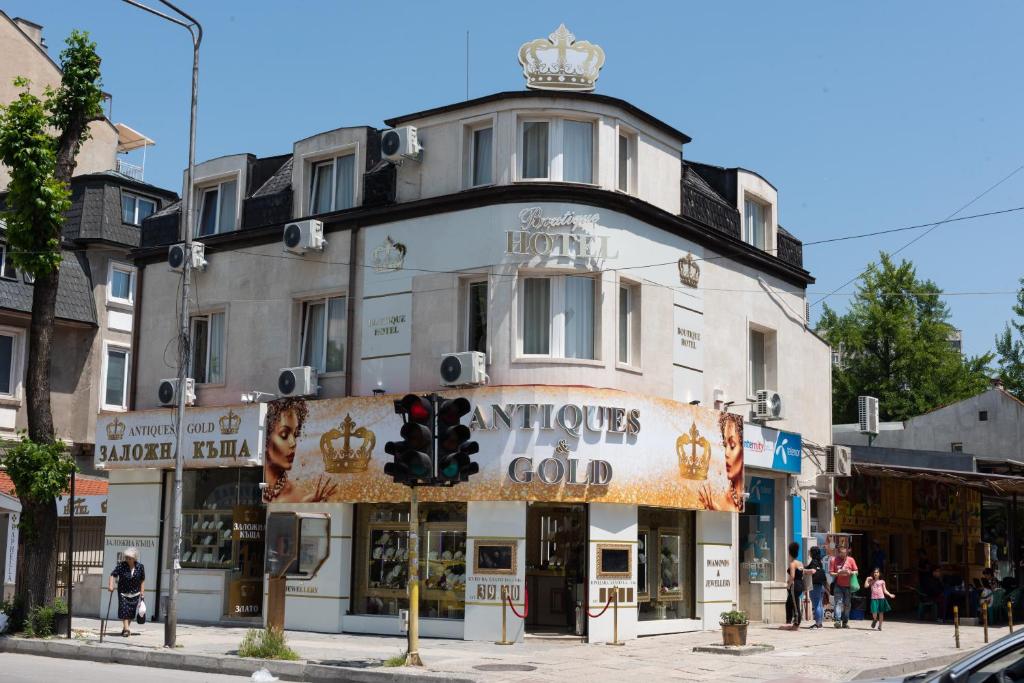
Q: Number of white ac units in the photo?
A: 9